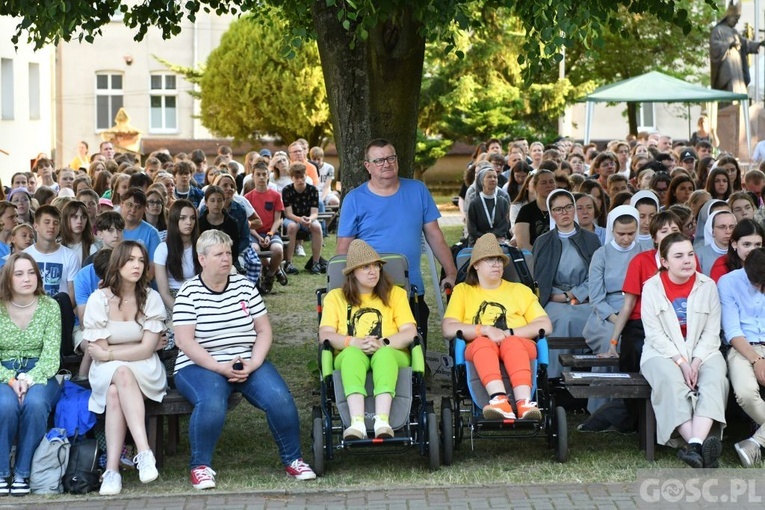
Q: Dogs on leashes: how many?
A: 0